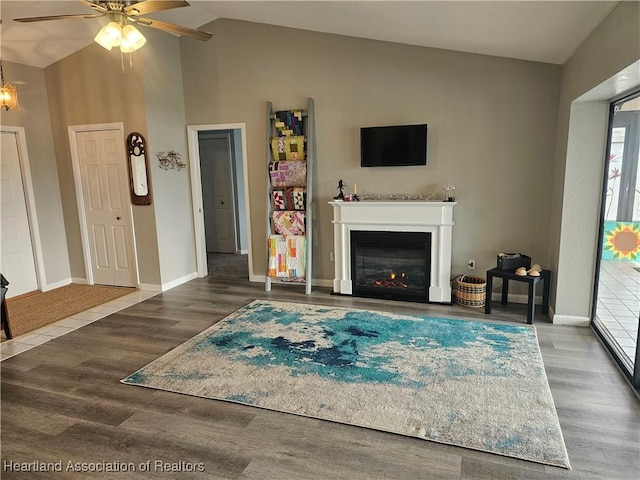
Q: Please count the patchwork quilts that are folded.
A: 6